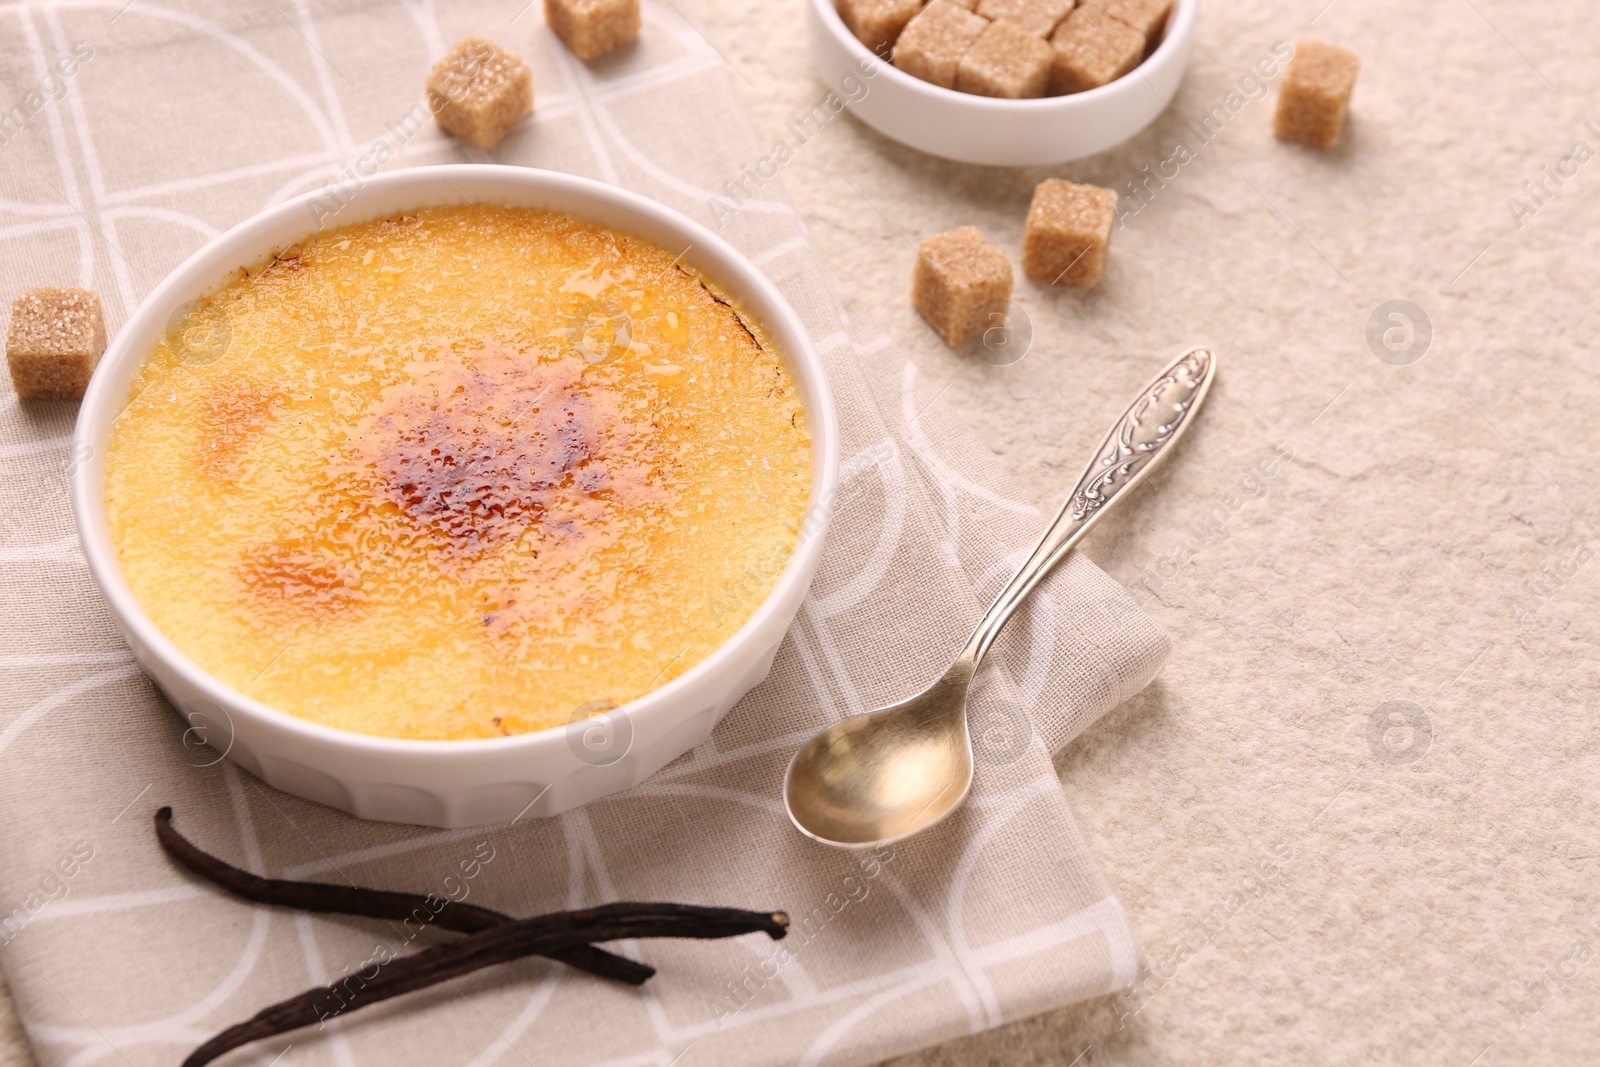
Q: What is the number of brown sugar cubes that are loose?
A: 6